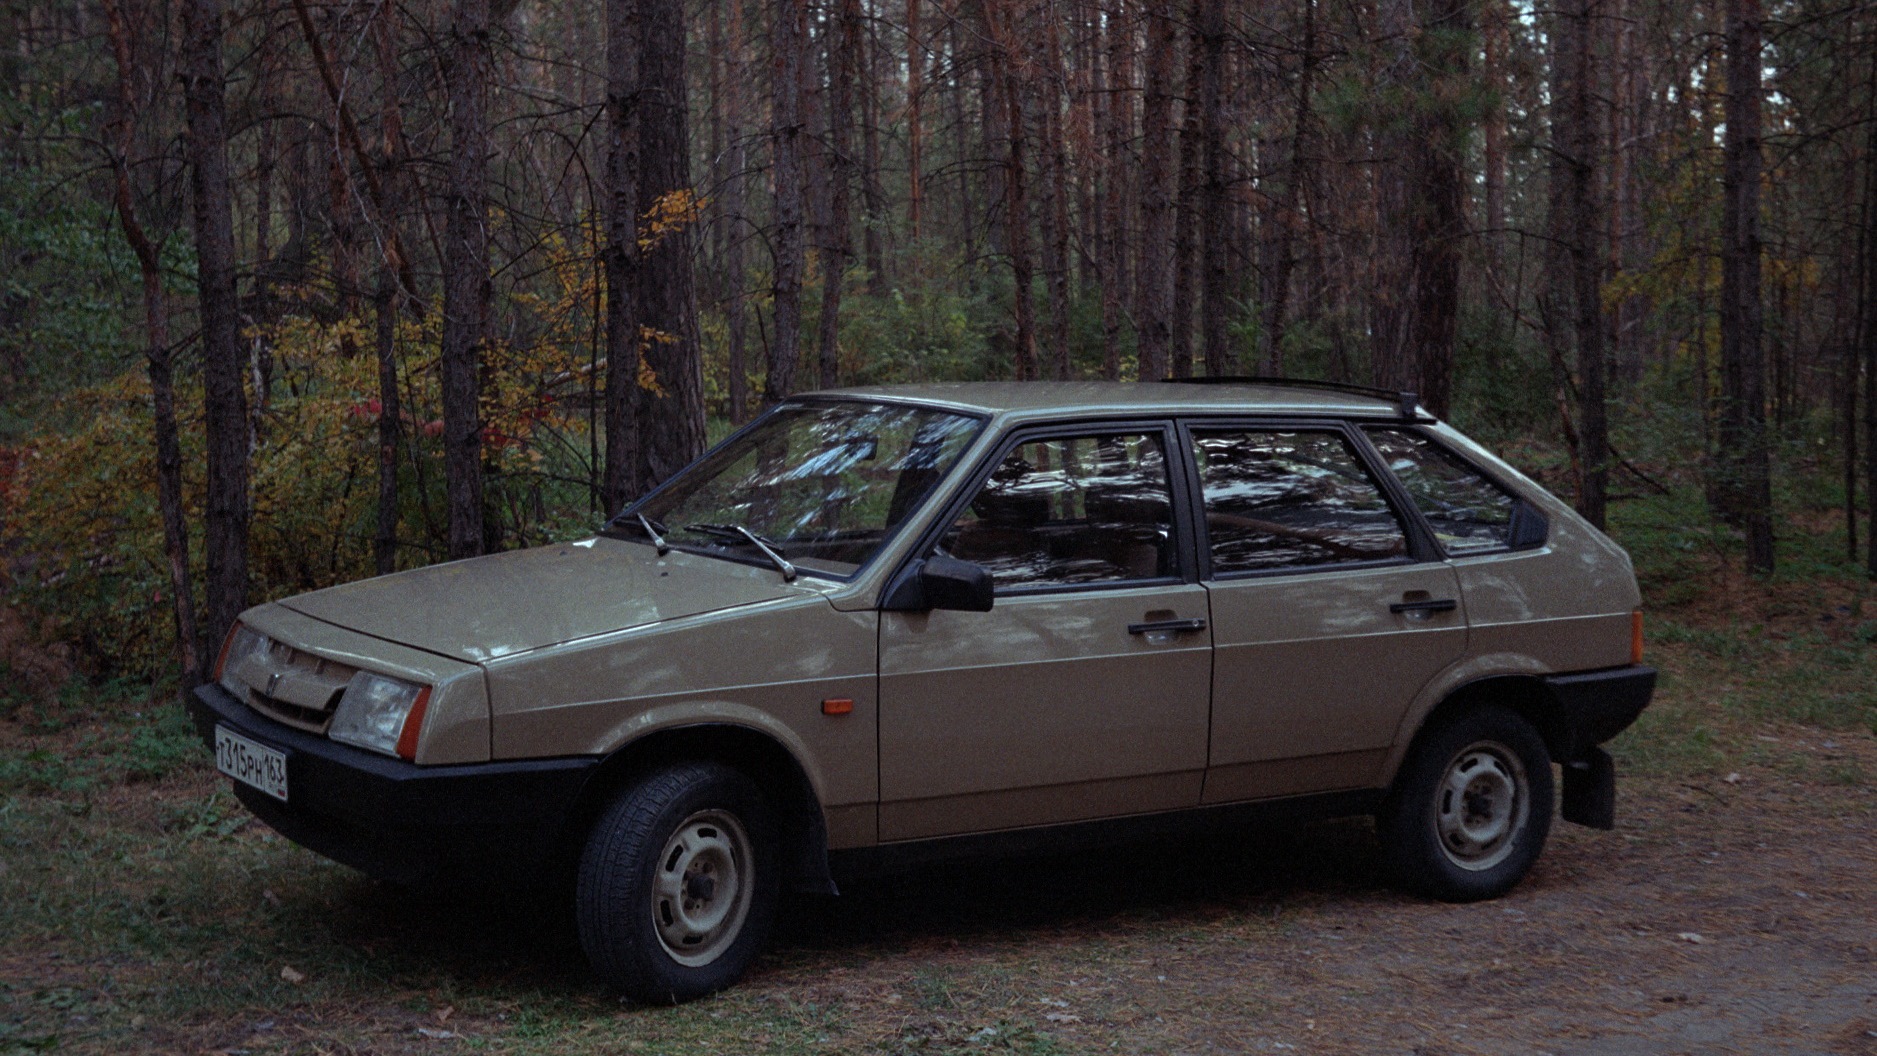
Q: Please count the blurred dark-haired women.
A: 0